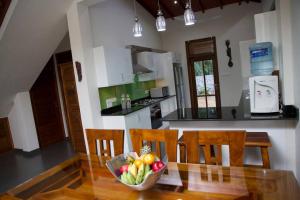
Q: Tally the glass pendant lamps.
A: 3